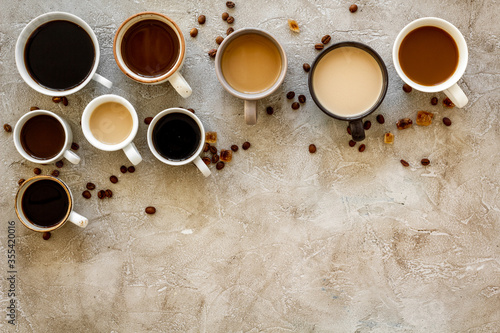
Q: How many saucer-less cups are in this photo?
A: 9